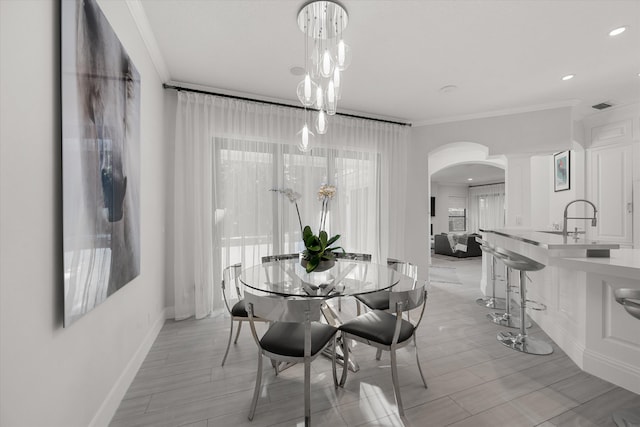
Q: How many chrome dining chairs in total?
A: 6